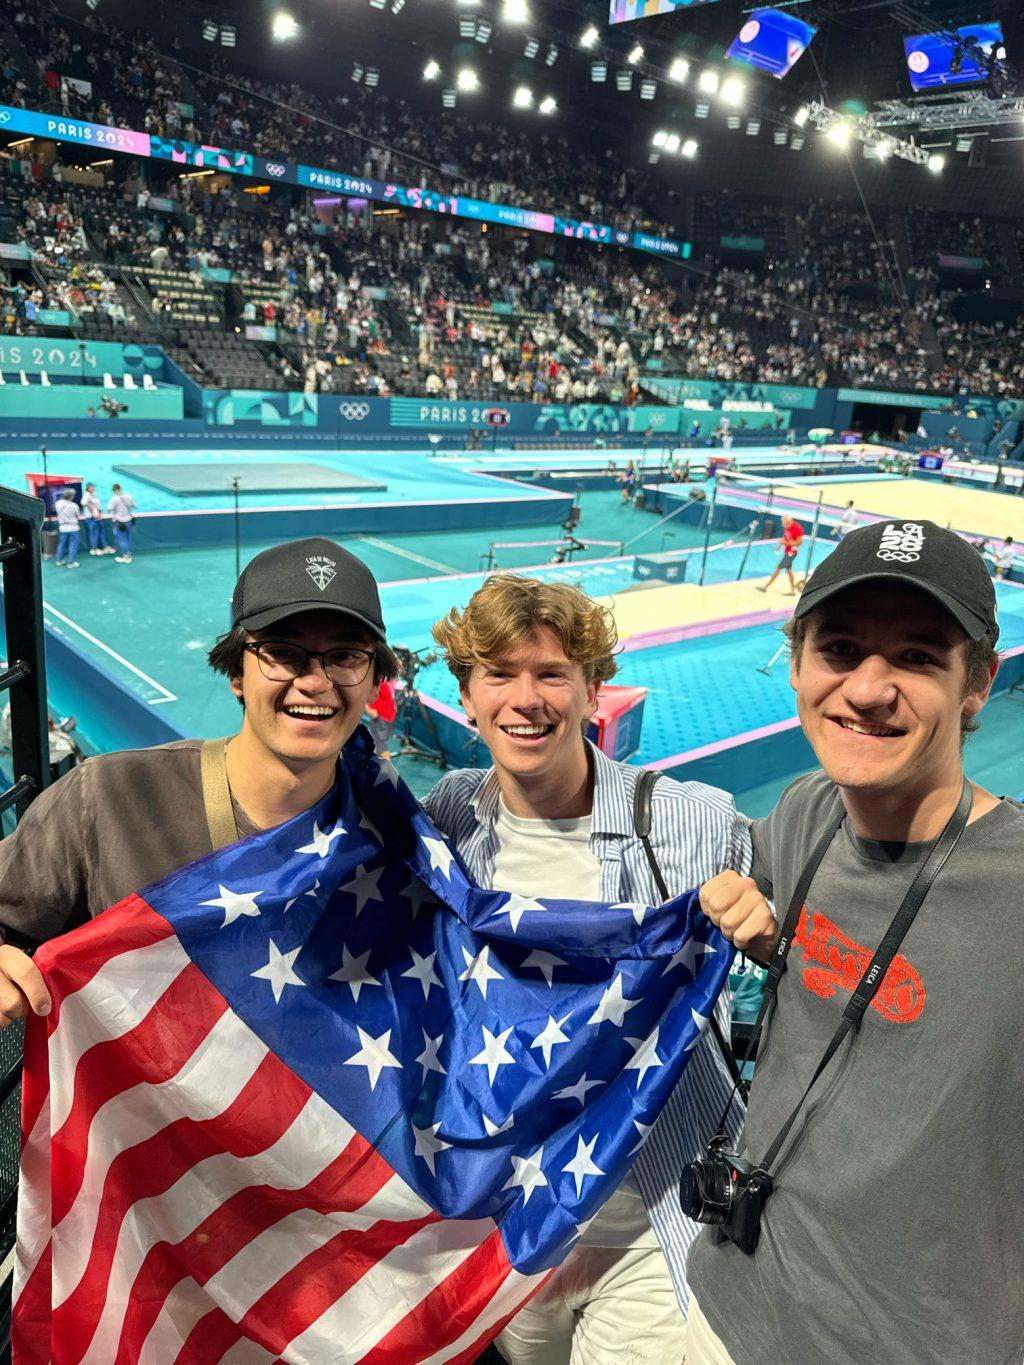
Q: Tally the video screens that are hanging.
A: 3